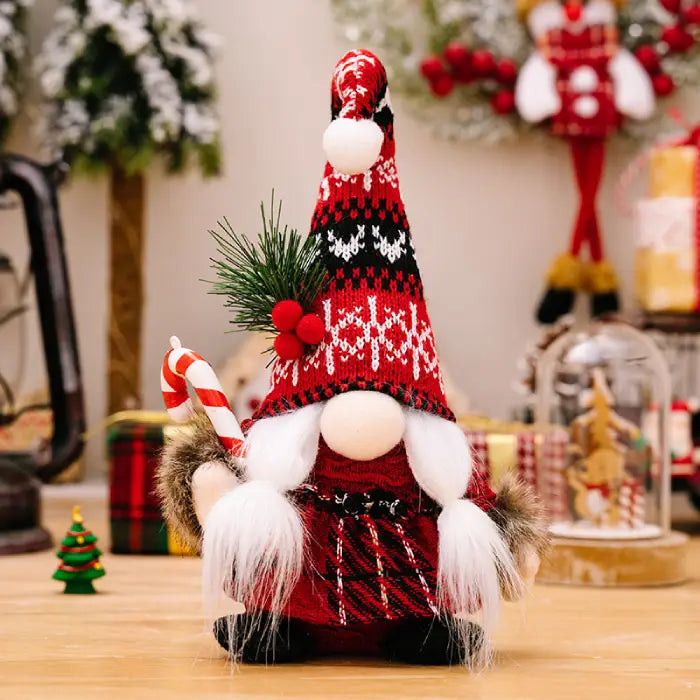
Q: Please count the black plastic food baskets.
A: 0